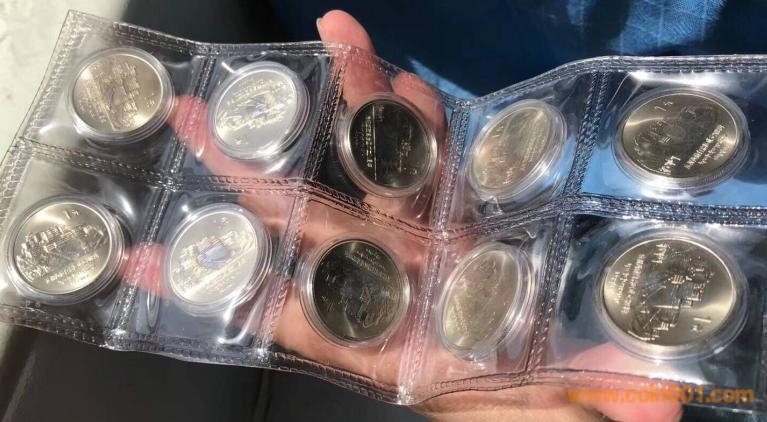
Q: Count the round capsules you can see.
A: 10